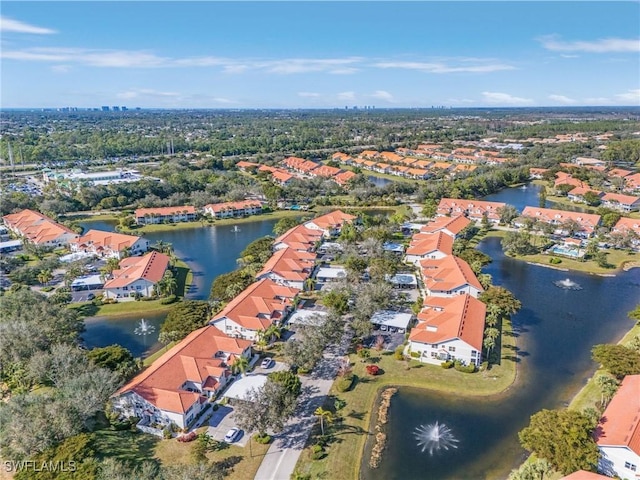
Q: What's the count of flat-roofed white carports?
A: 12